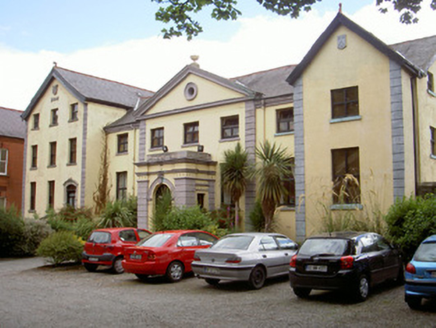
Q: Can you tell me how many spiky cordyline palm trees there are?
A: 2